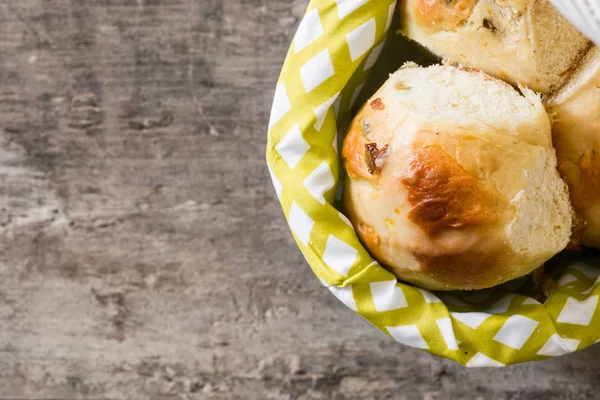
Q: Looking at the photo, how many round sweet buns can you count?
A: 3